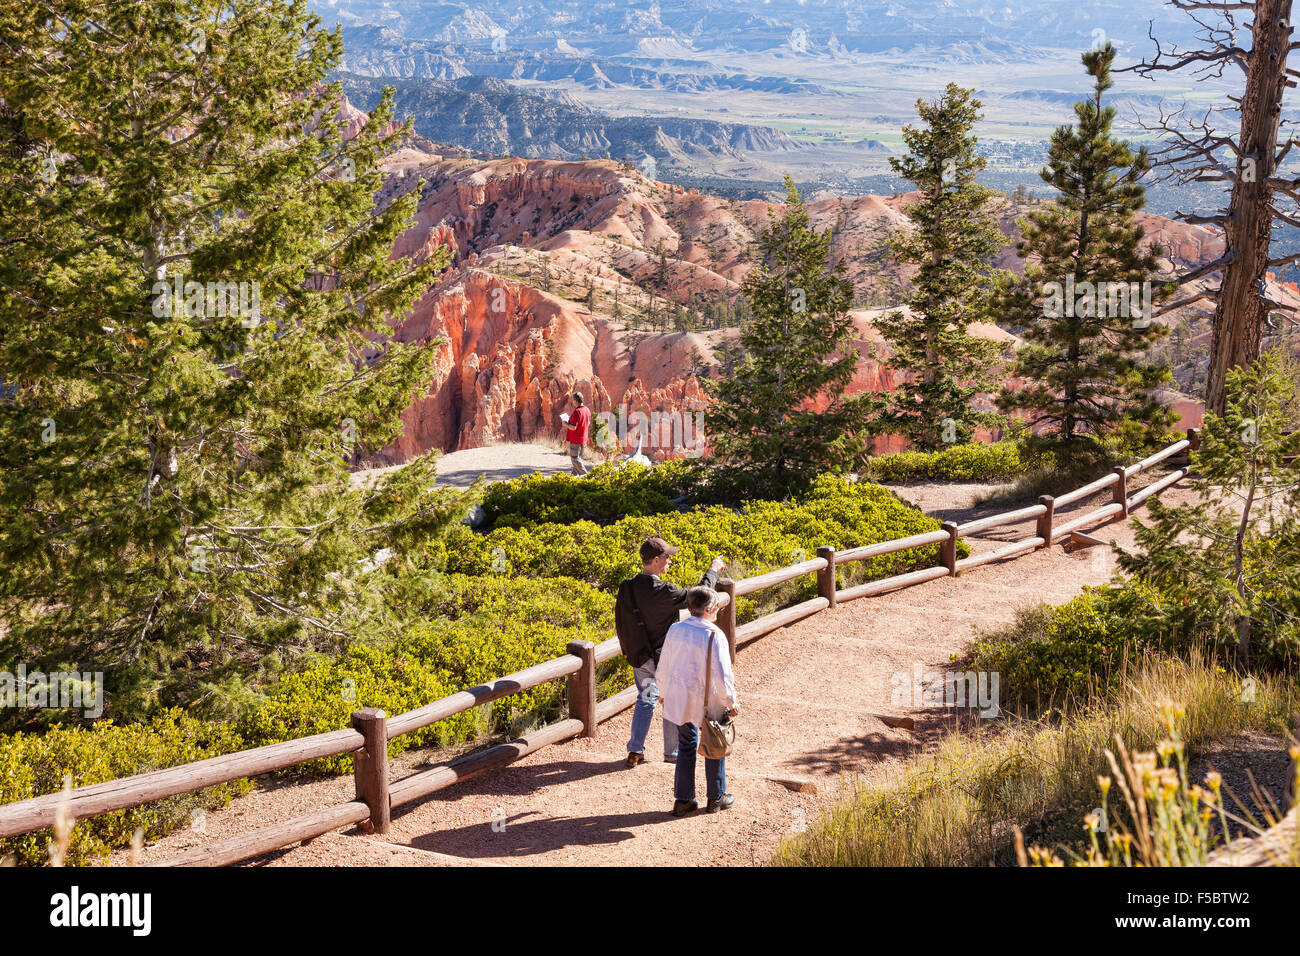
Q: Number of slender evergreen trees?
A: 3